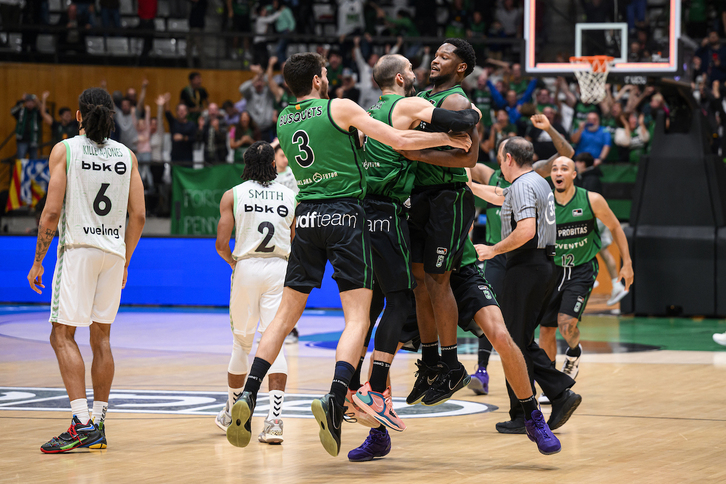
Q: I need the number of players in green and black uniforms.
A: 6